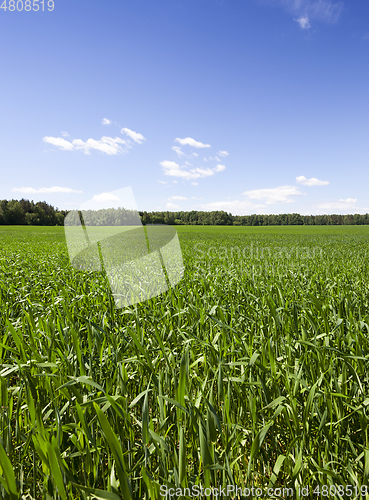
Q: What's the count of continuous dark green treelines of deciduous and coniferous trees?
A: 1